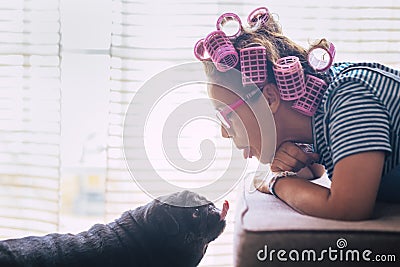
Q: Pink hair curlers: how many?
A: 8